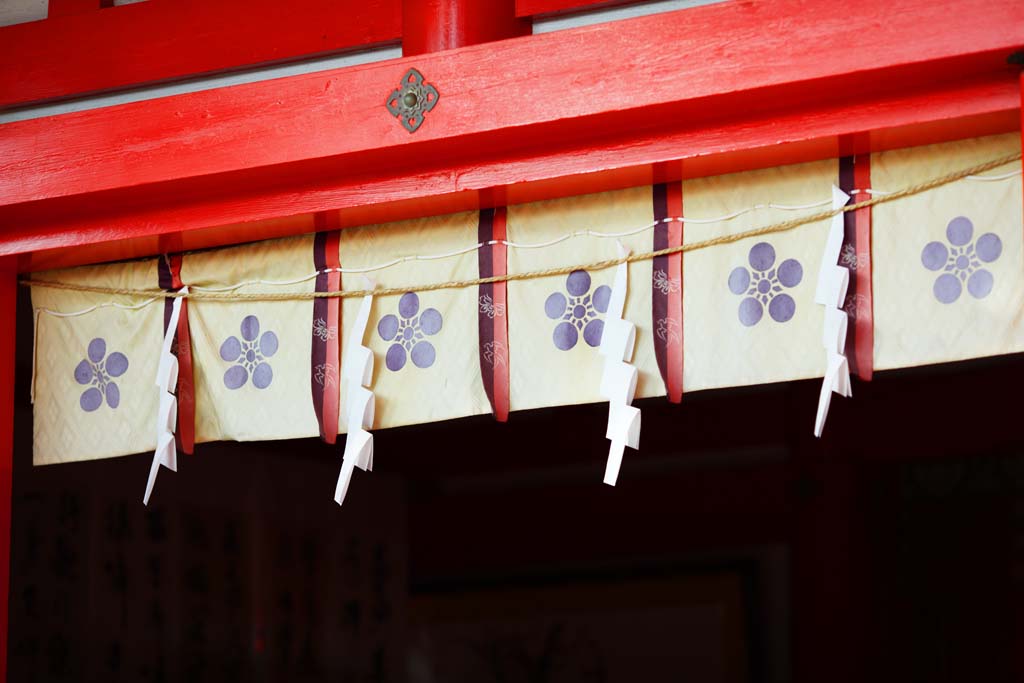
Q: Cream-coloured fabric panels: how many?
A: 6